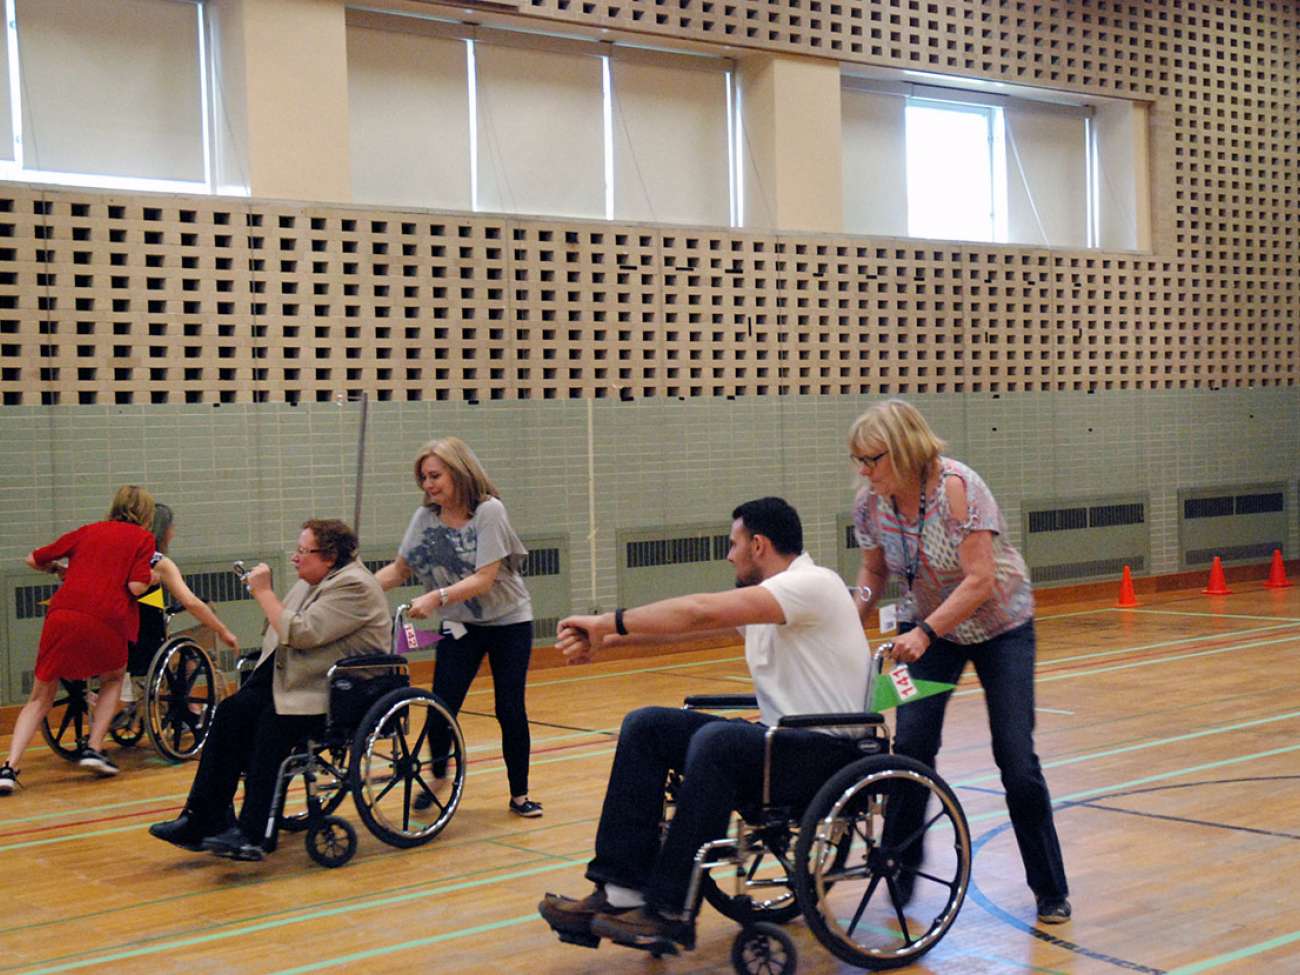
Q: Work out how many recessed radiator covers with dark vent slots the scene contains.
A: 6